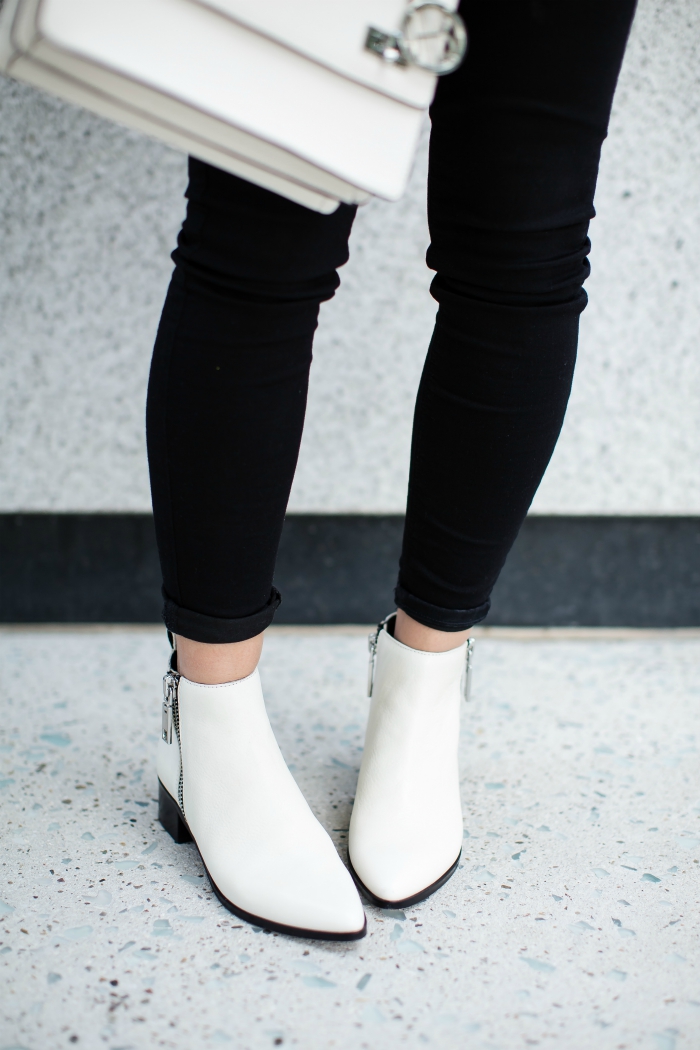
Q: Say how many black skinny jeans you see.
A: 1